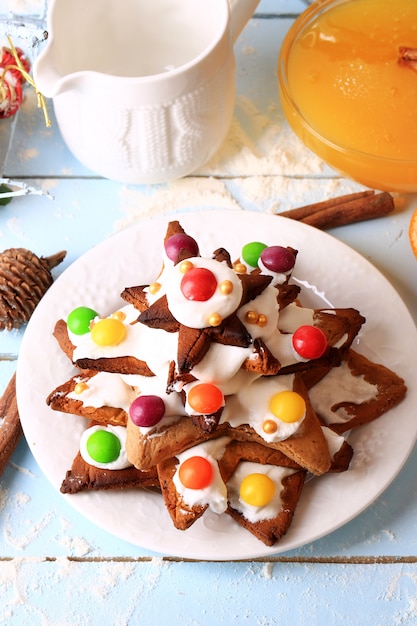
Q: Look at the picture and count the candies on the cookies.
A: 13